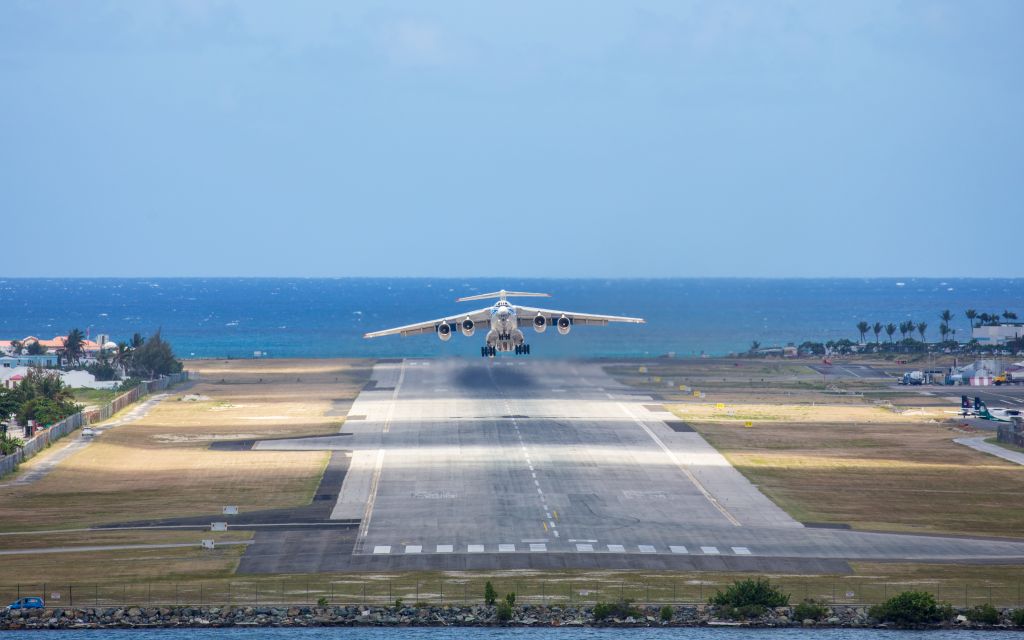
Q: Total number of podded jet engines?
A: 4